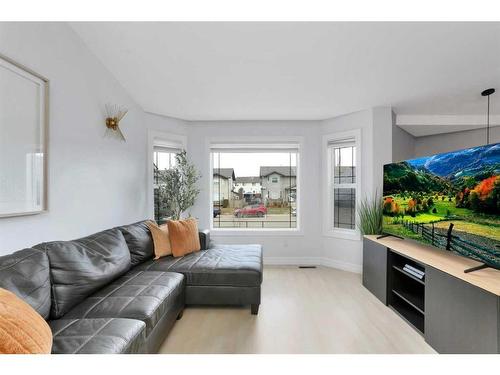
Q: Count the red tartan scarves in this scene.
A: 0